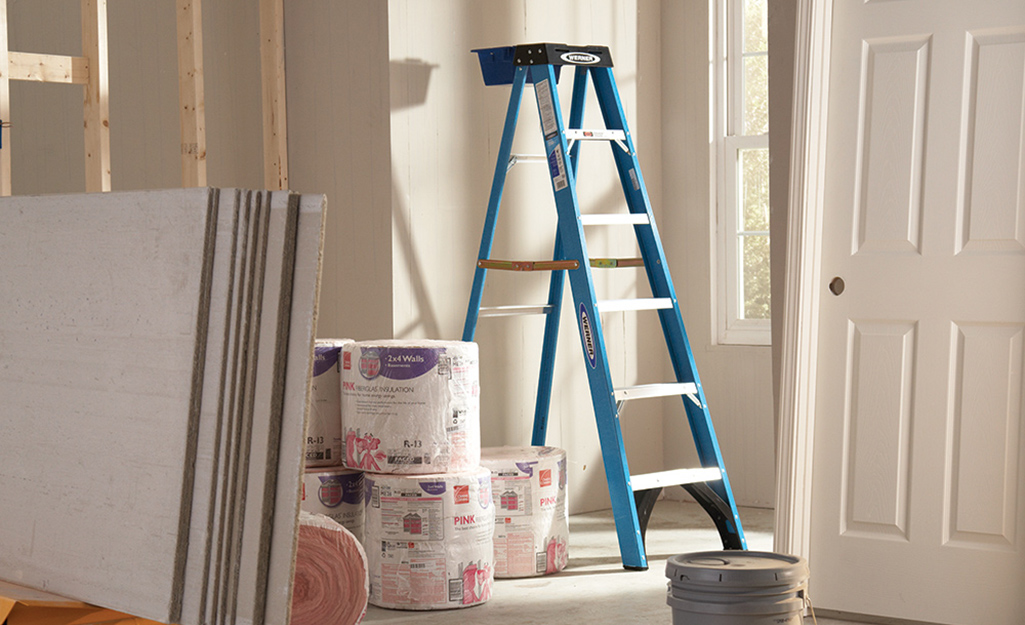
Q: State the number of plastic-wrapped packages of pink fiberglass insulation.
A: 6